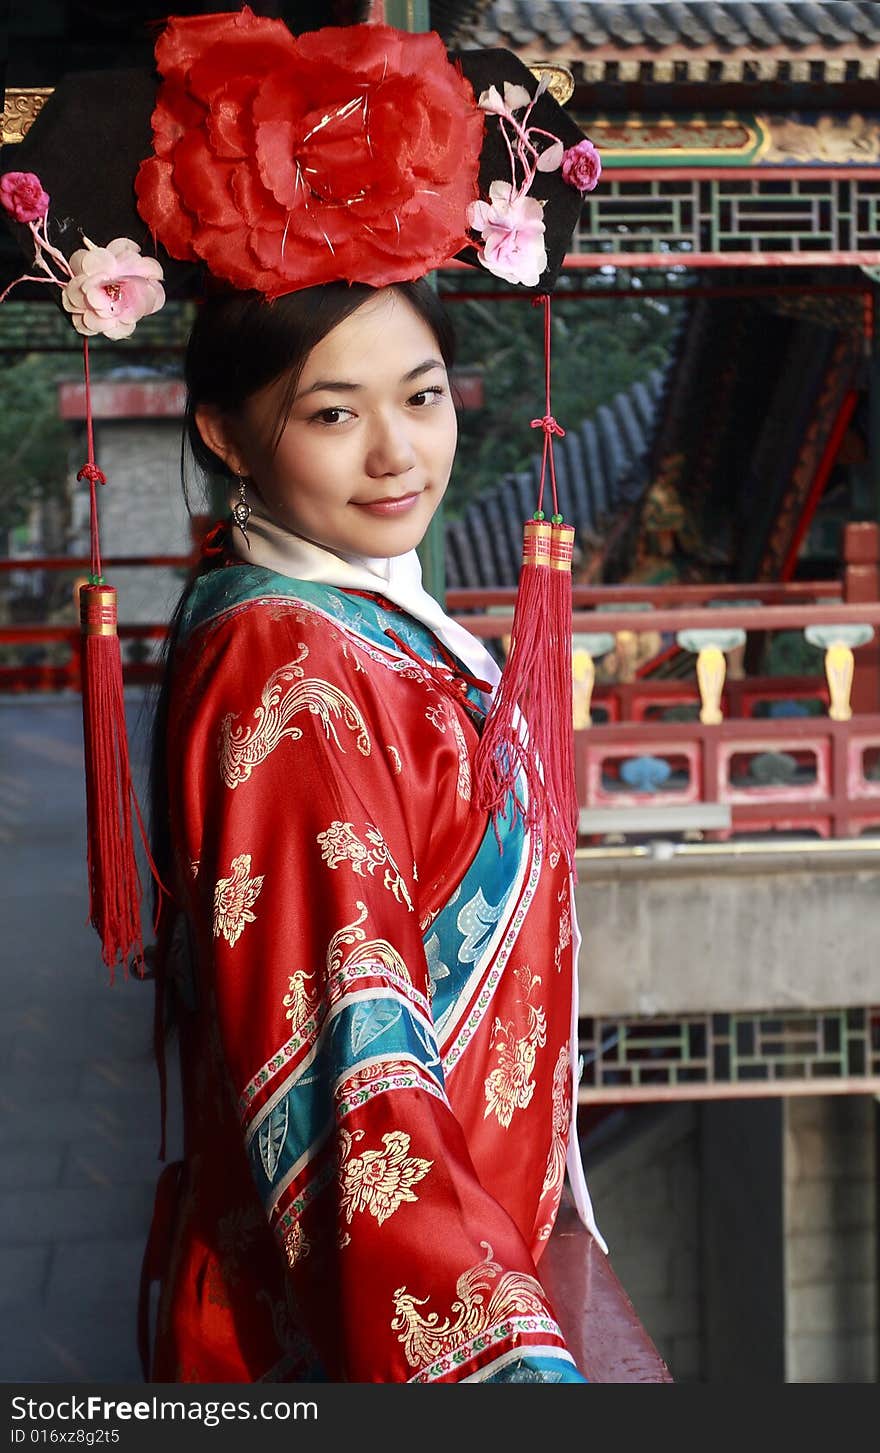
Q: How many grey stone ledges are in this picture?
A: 1